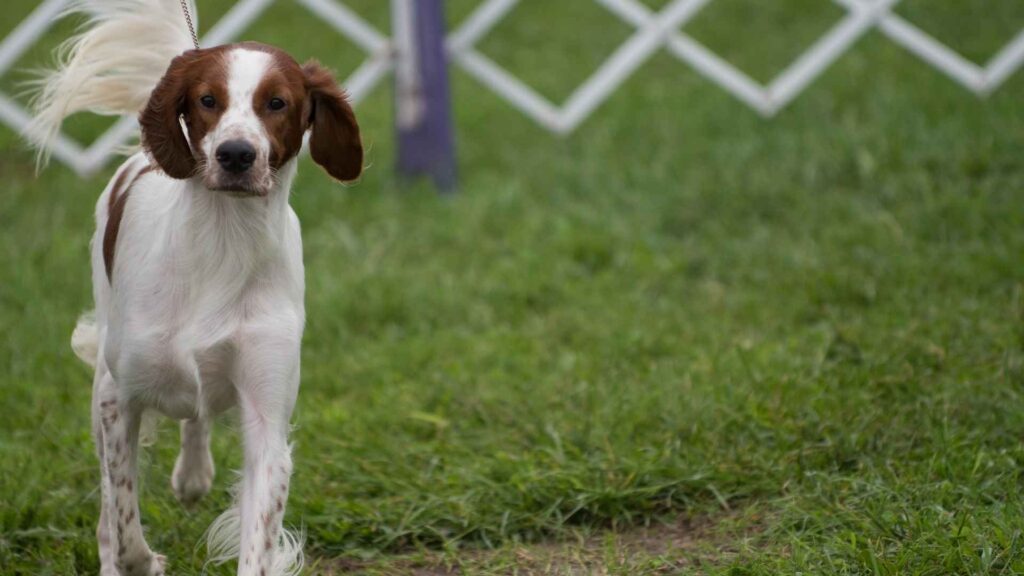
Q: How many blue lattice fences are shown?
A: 0